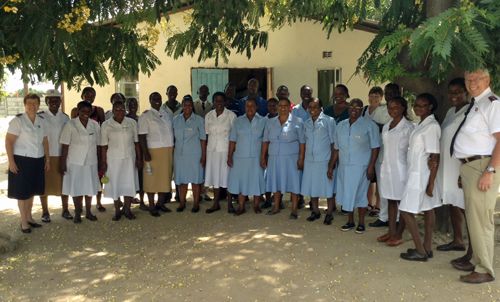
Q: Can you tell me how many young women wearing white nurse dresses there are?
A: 3